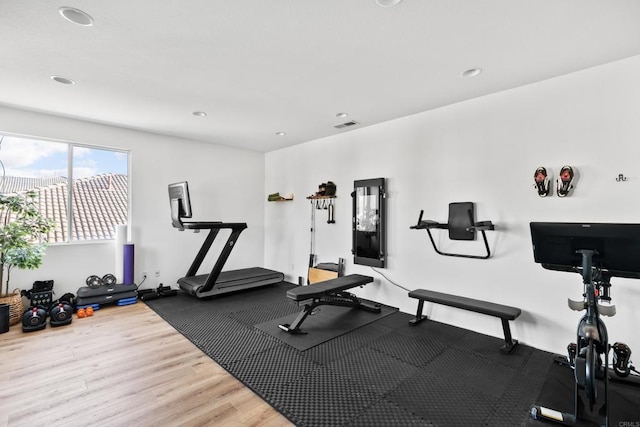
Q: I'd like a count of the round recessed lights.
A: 7